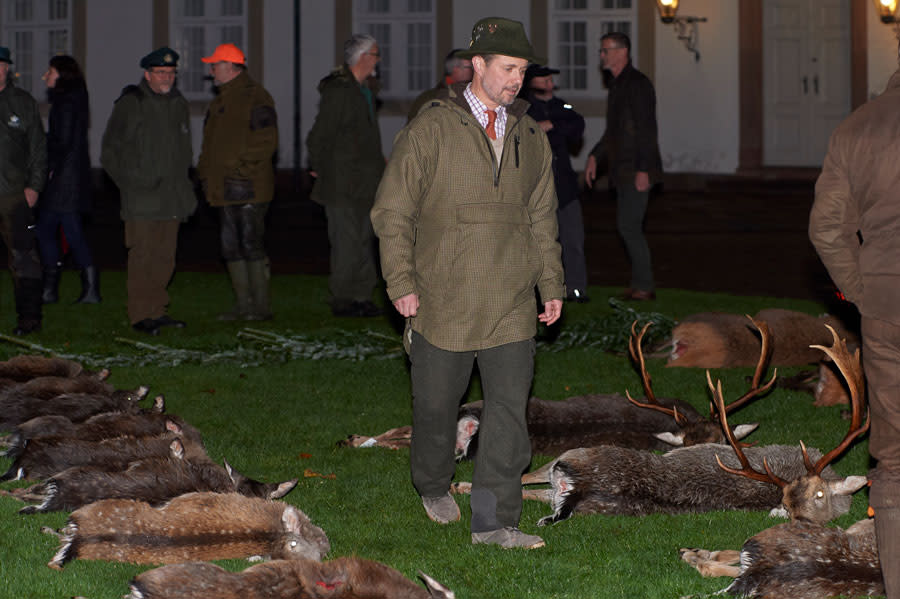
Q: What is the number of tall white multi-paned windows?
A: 4